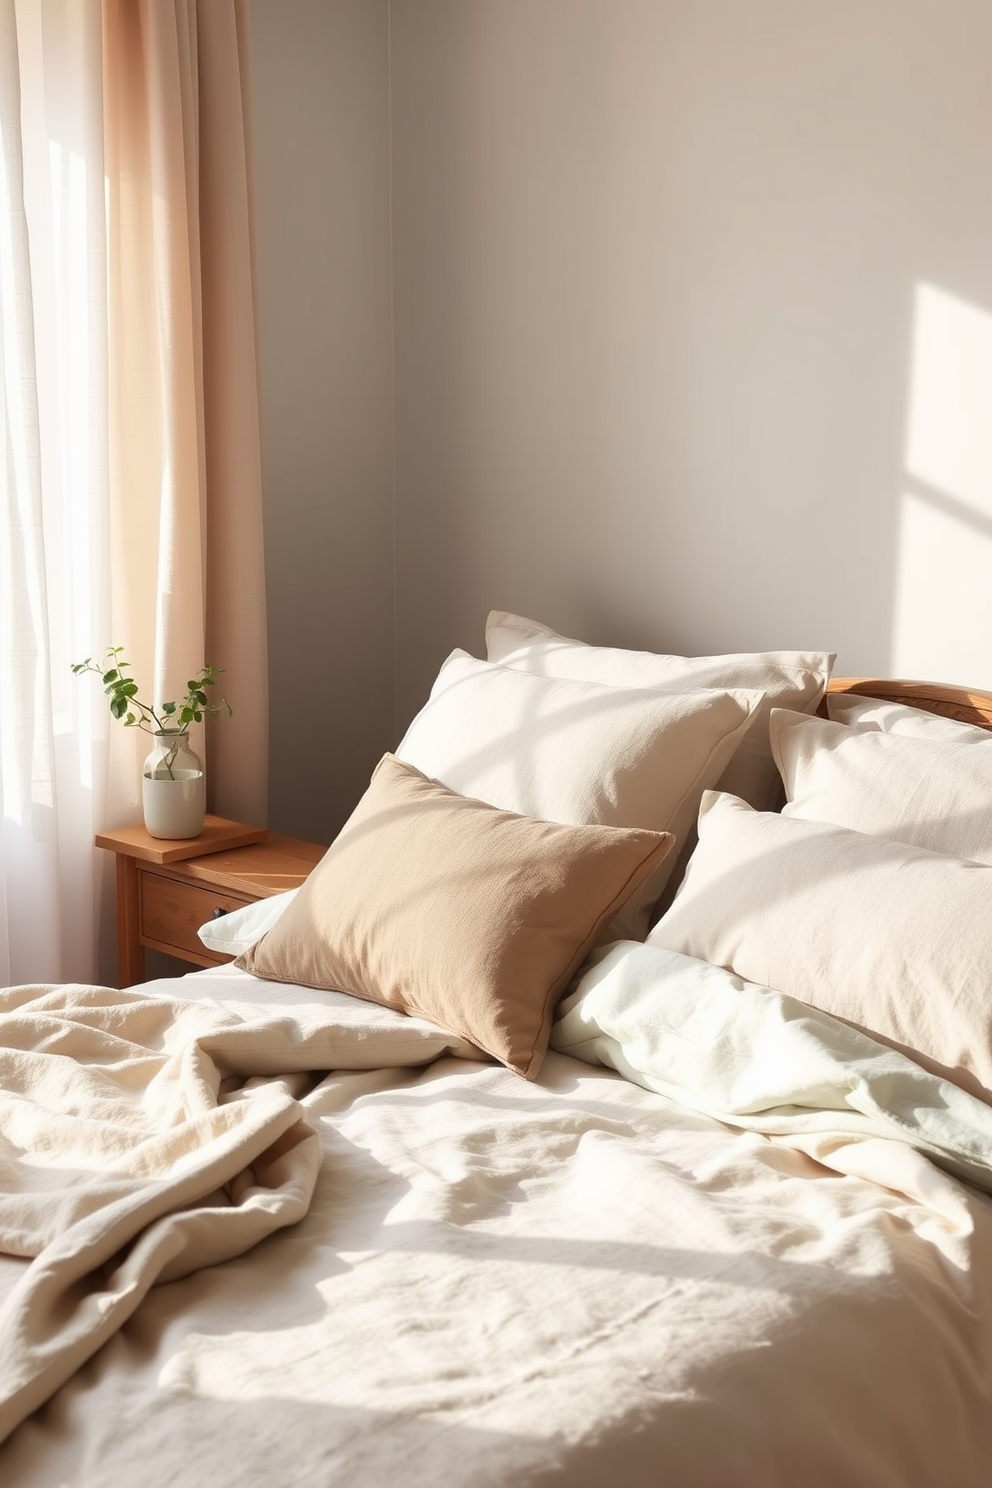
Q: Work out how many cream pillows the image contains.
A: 5